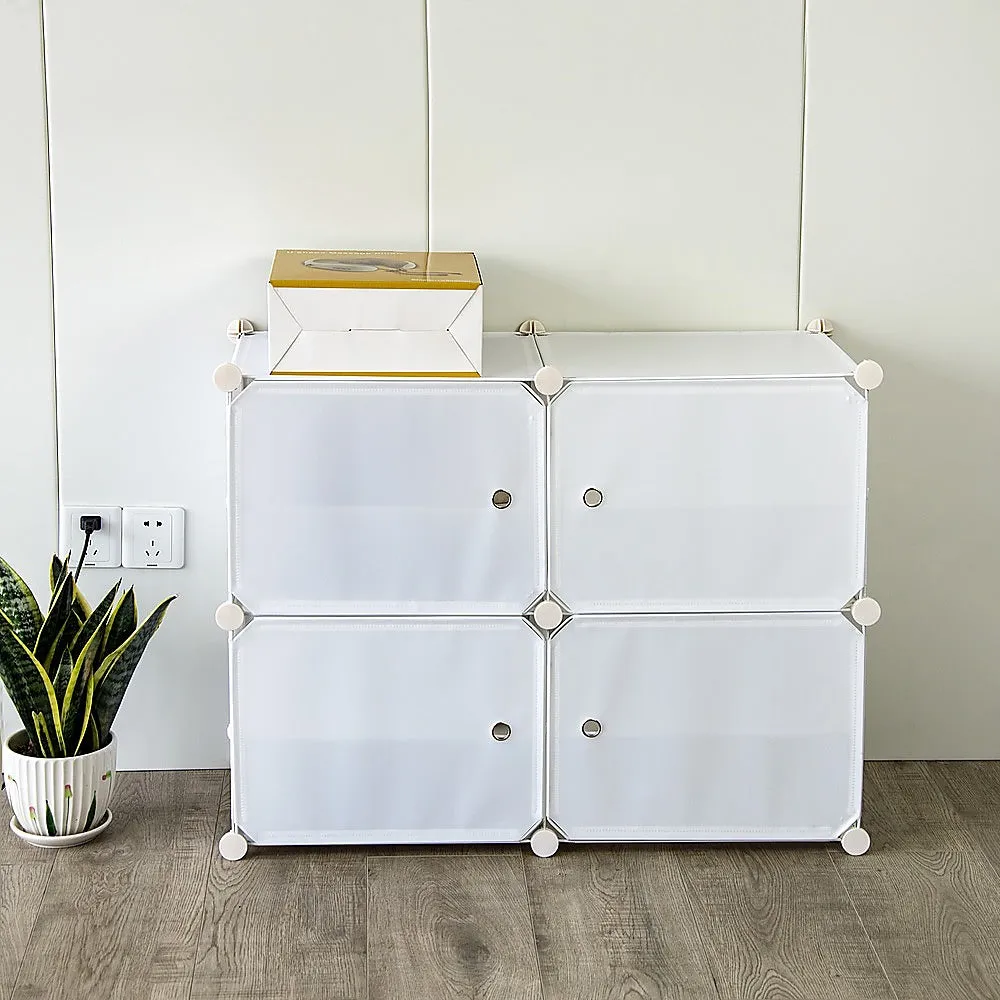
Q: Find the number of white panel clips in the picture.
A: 12